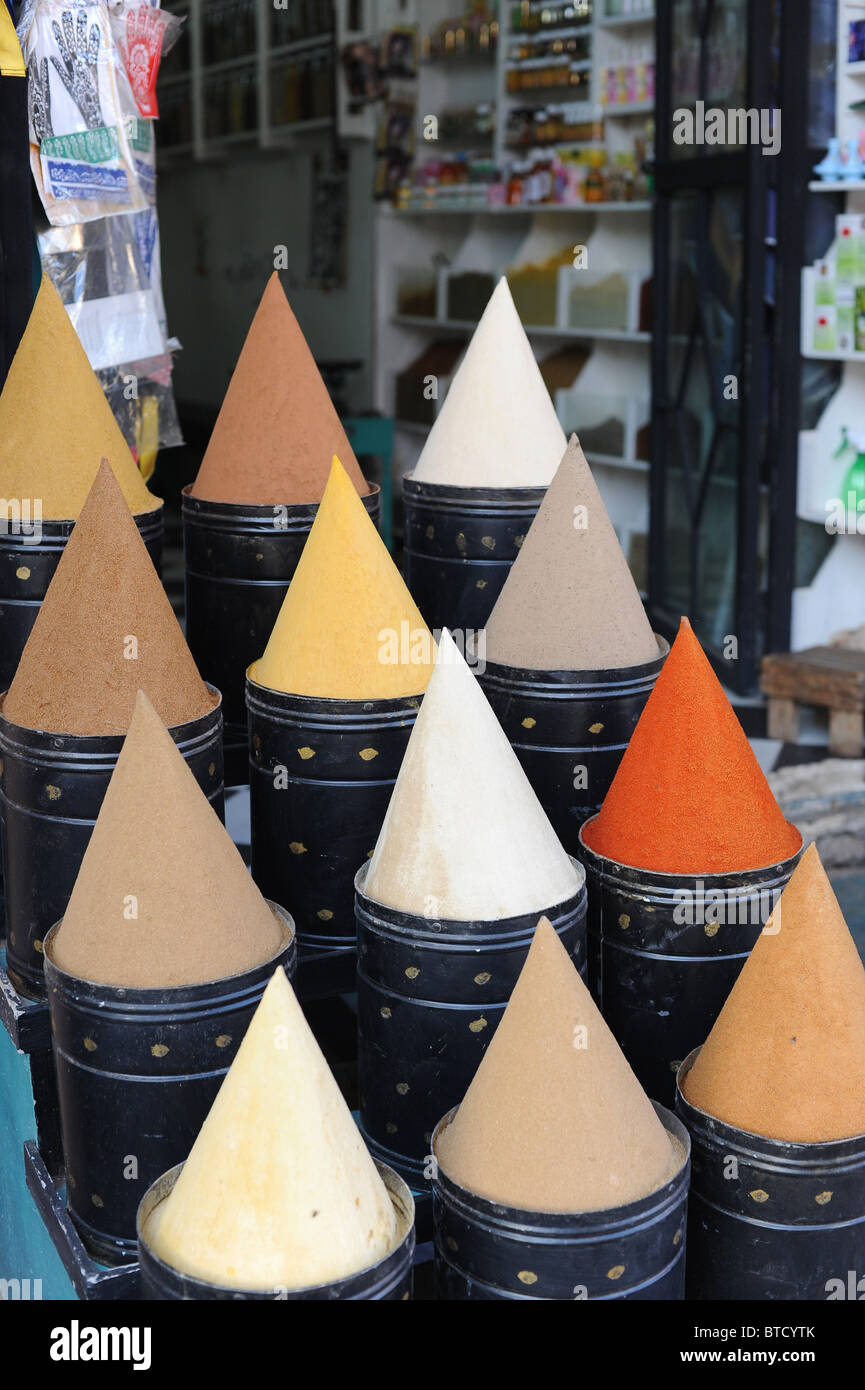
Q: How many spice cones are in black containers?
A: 12